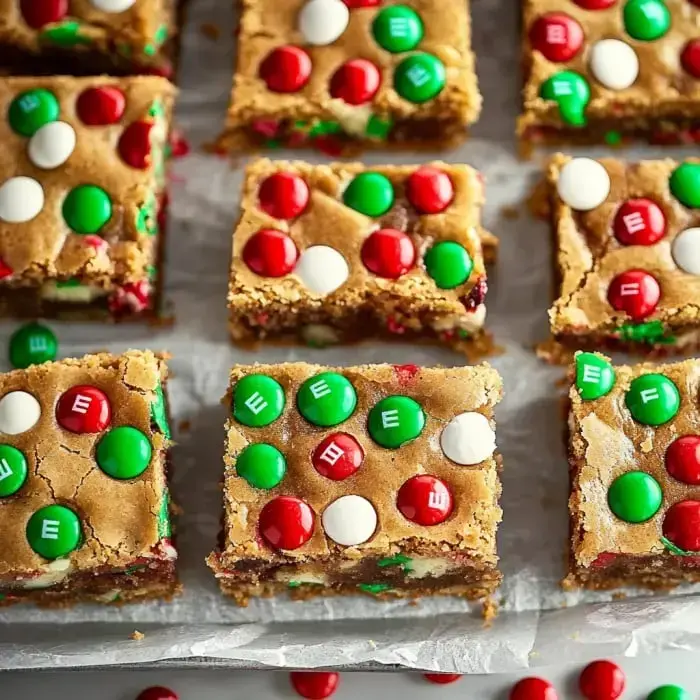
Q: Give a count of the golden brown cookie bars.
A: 9